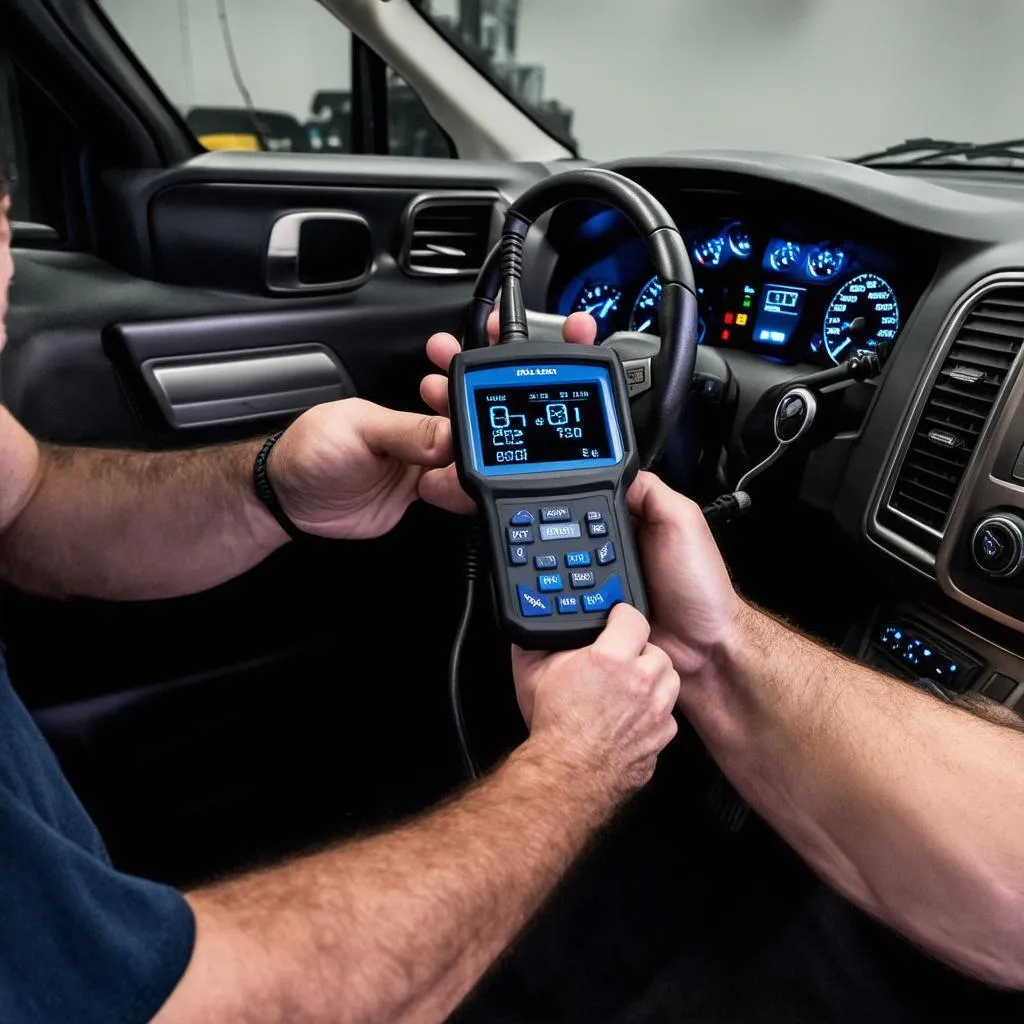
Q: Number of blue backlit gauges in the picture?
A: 7